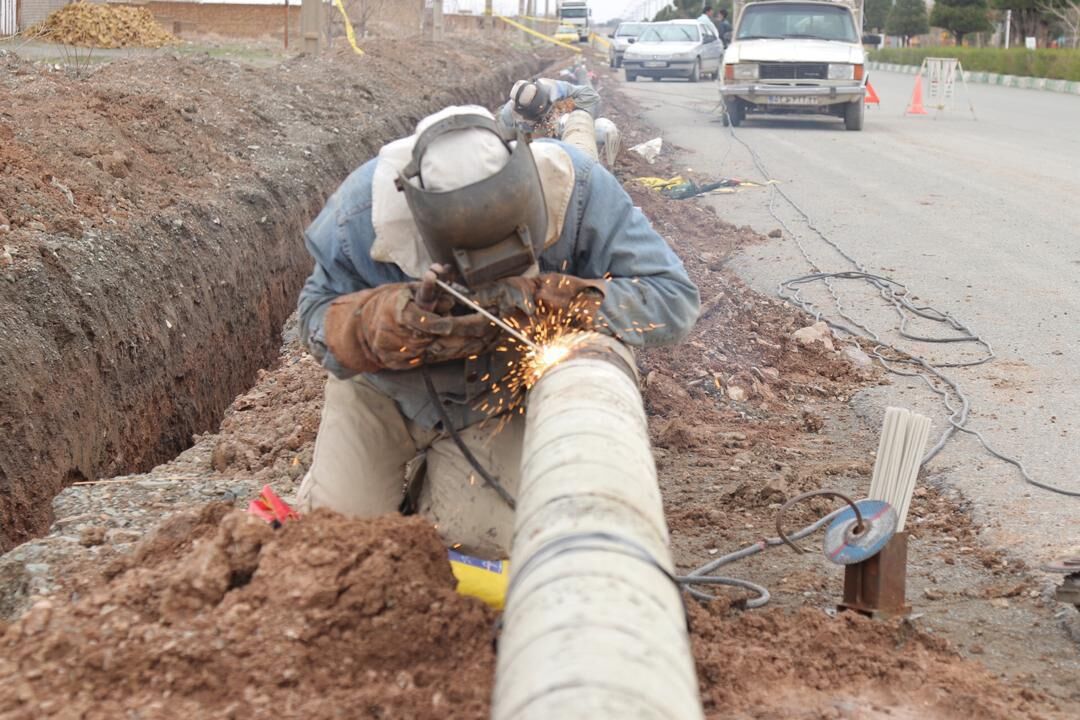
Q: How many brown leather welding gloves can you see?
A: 2